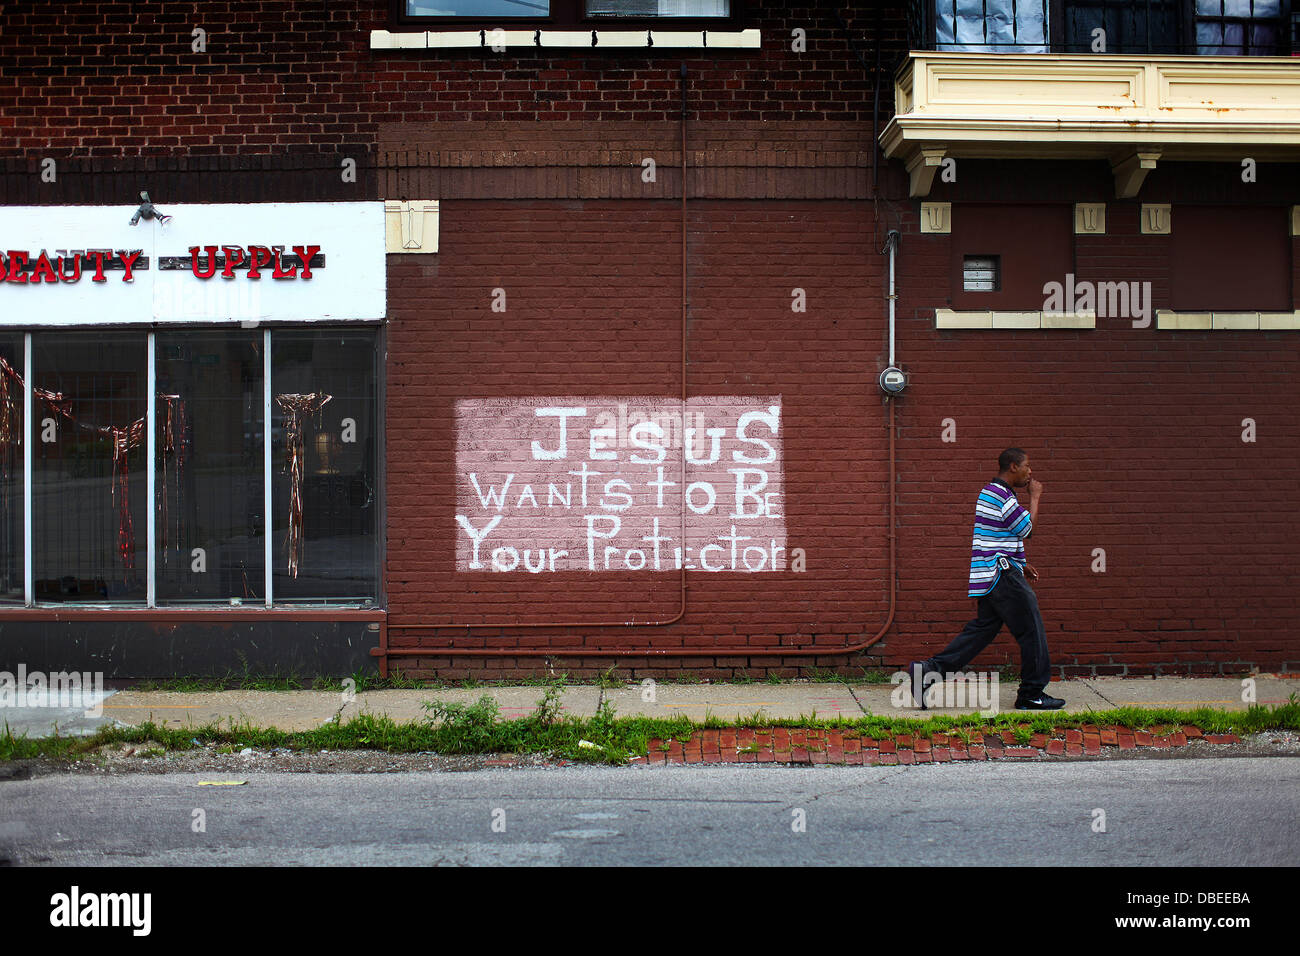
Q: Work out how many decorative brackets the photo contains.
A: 2